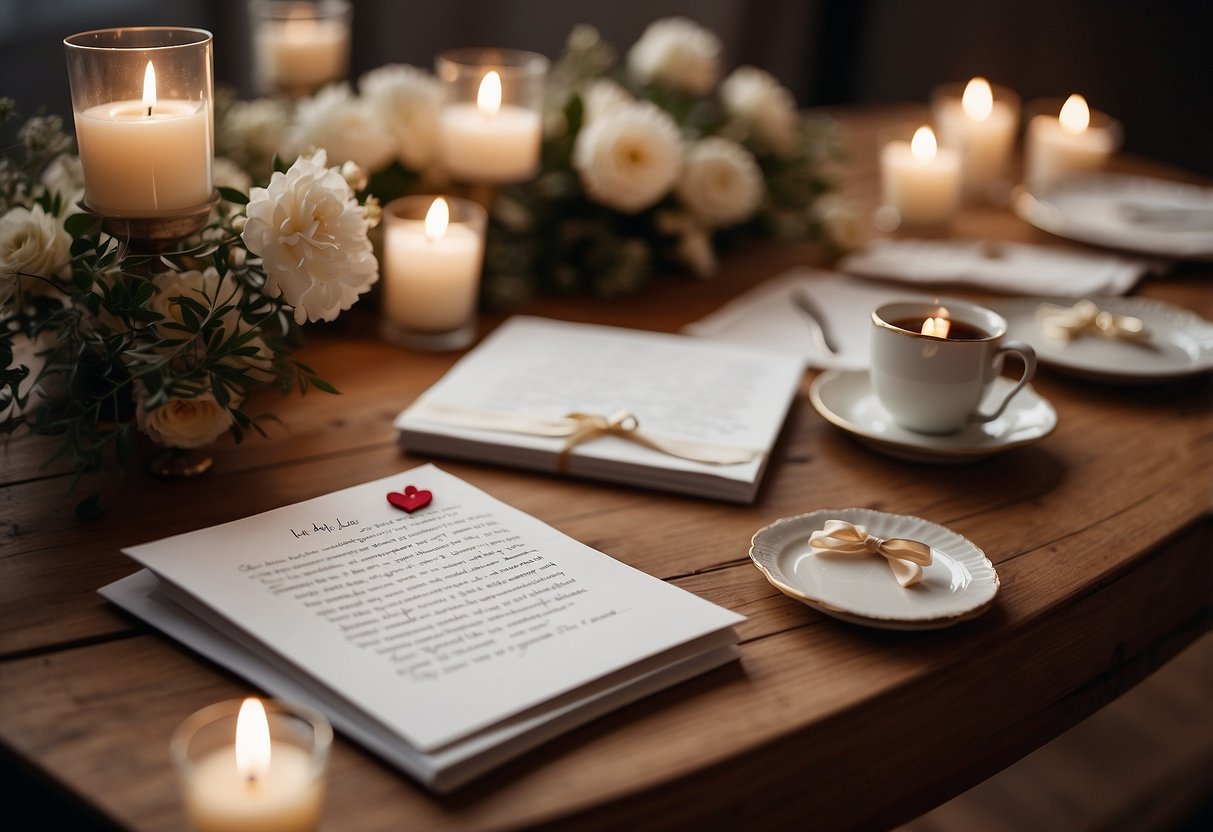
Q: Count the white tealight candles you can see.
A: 8